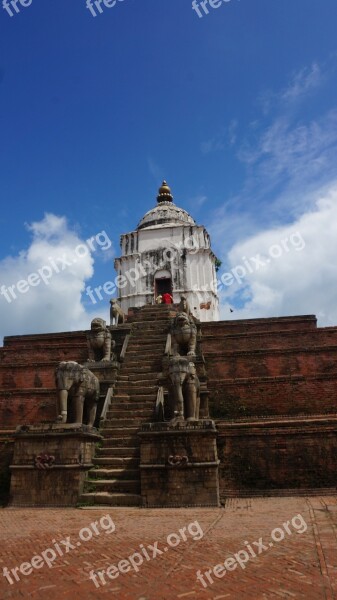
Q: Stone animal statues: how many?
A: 6